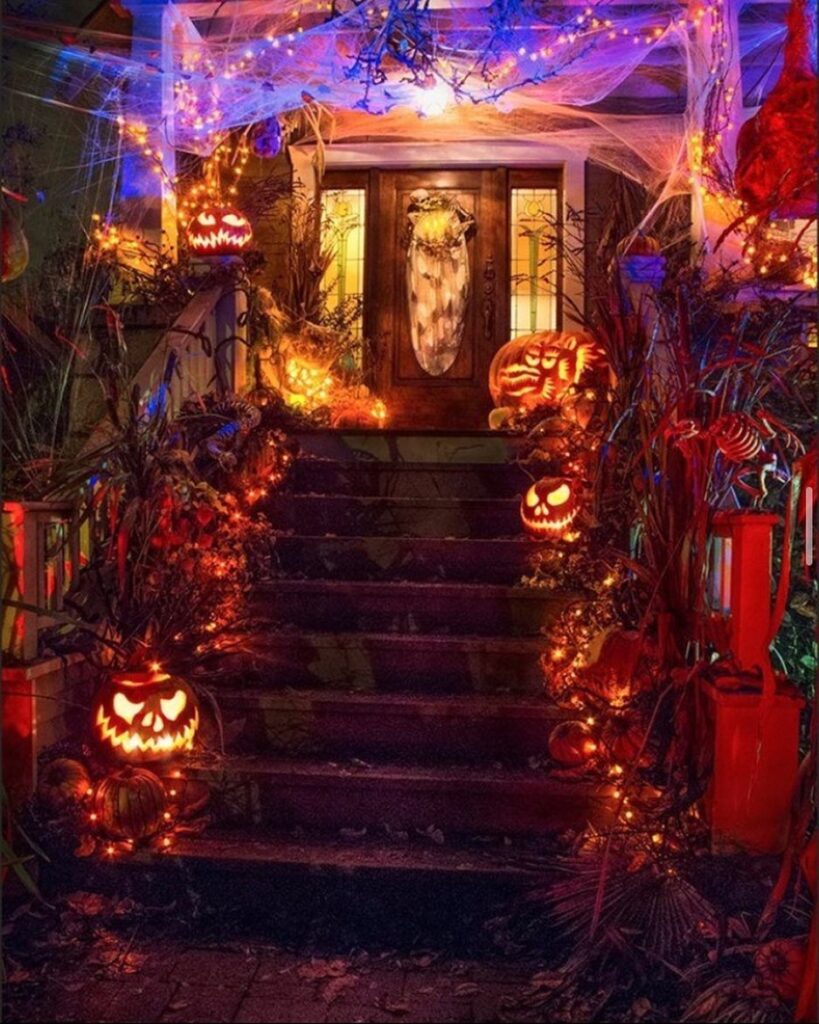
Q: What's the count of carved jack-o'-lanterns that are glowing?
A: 4